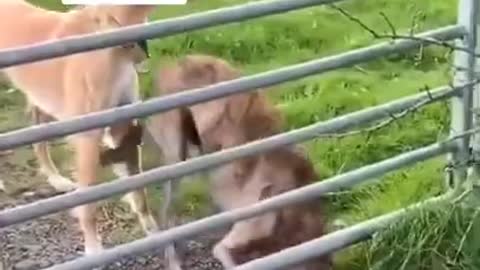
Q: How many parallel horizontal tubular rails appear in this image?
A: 5